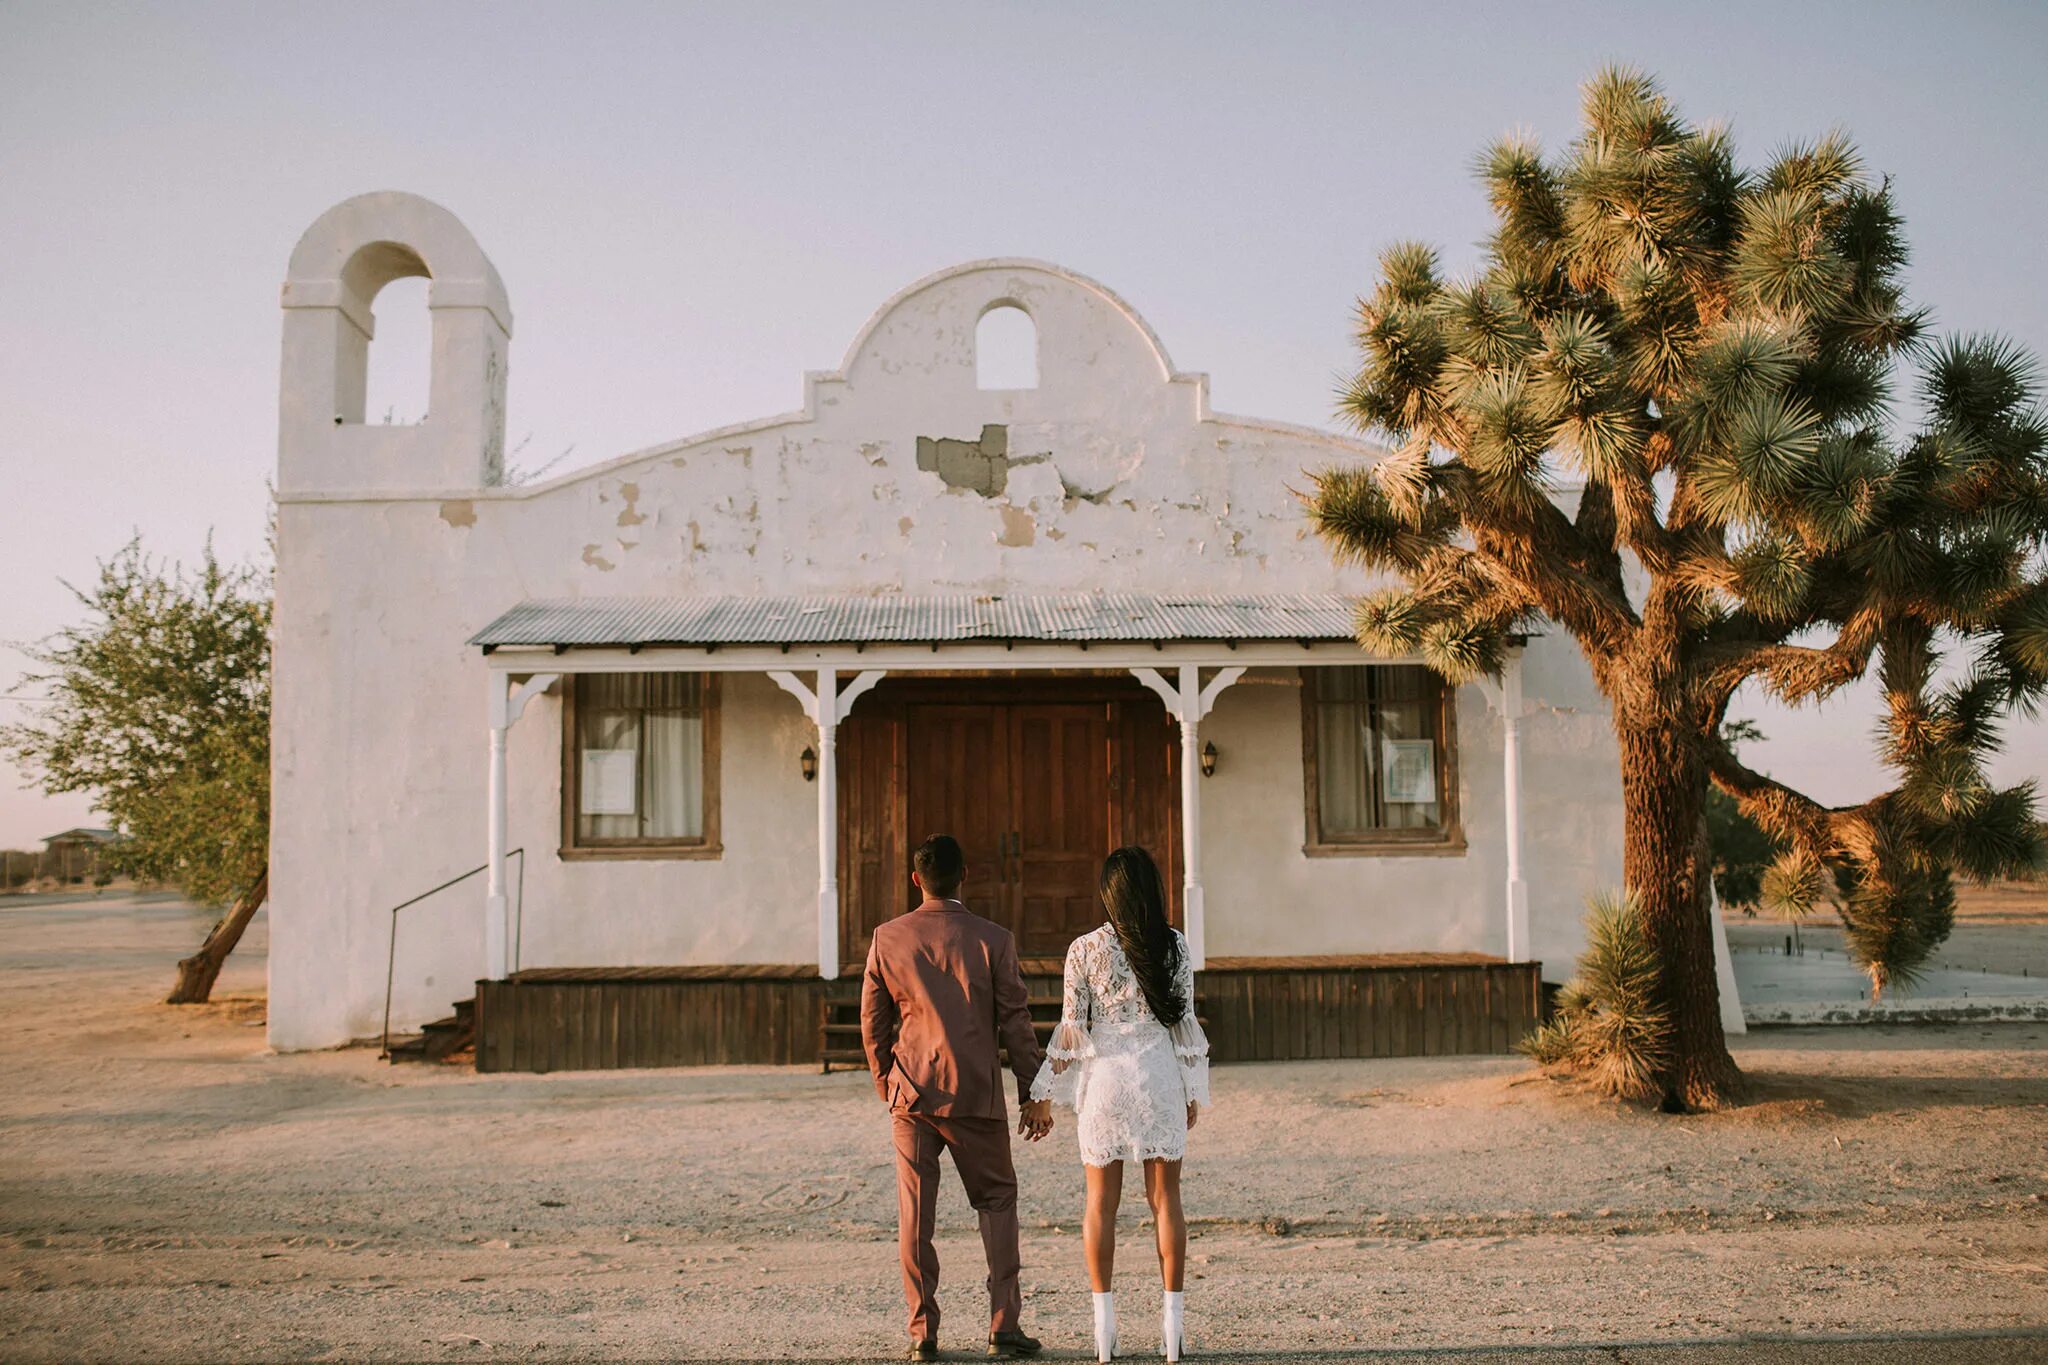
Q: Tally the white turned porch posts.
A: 4